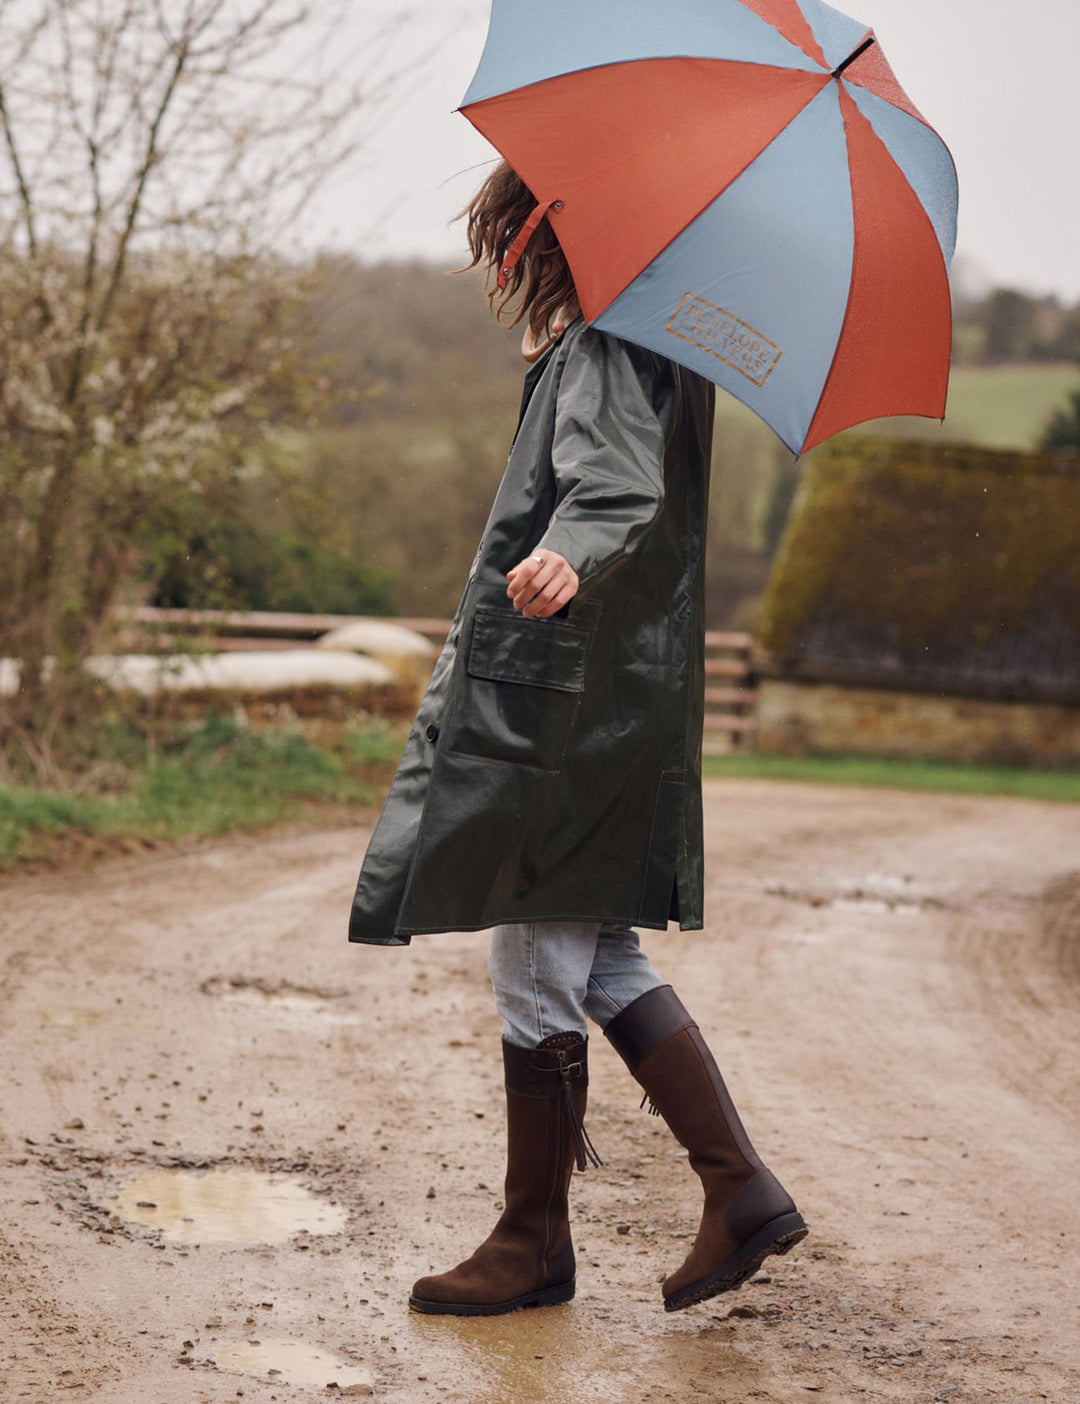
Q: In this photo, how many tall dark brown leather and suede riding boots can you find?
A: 2